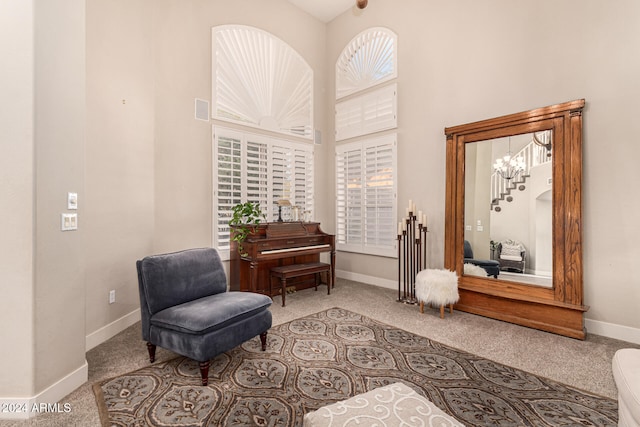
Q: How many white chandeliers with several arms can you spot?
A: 1